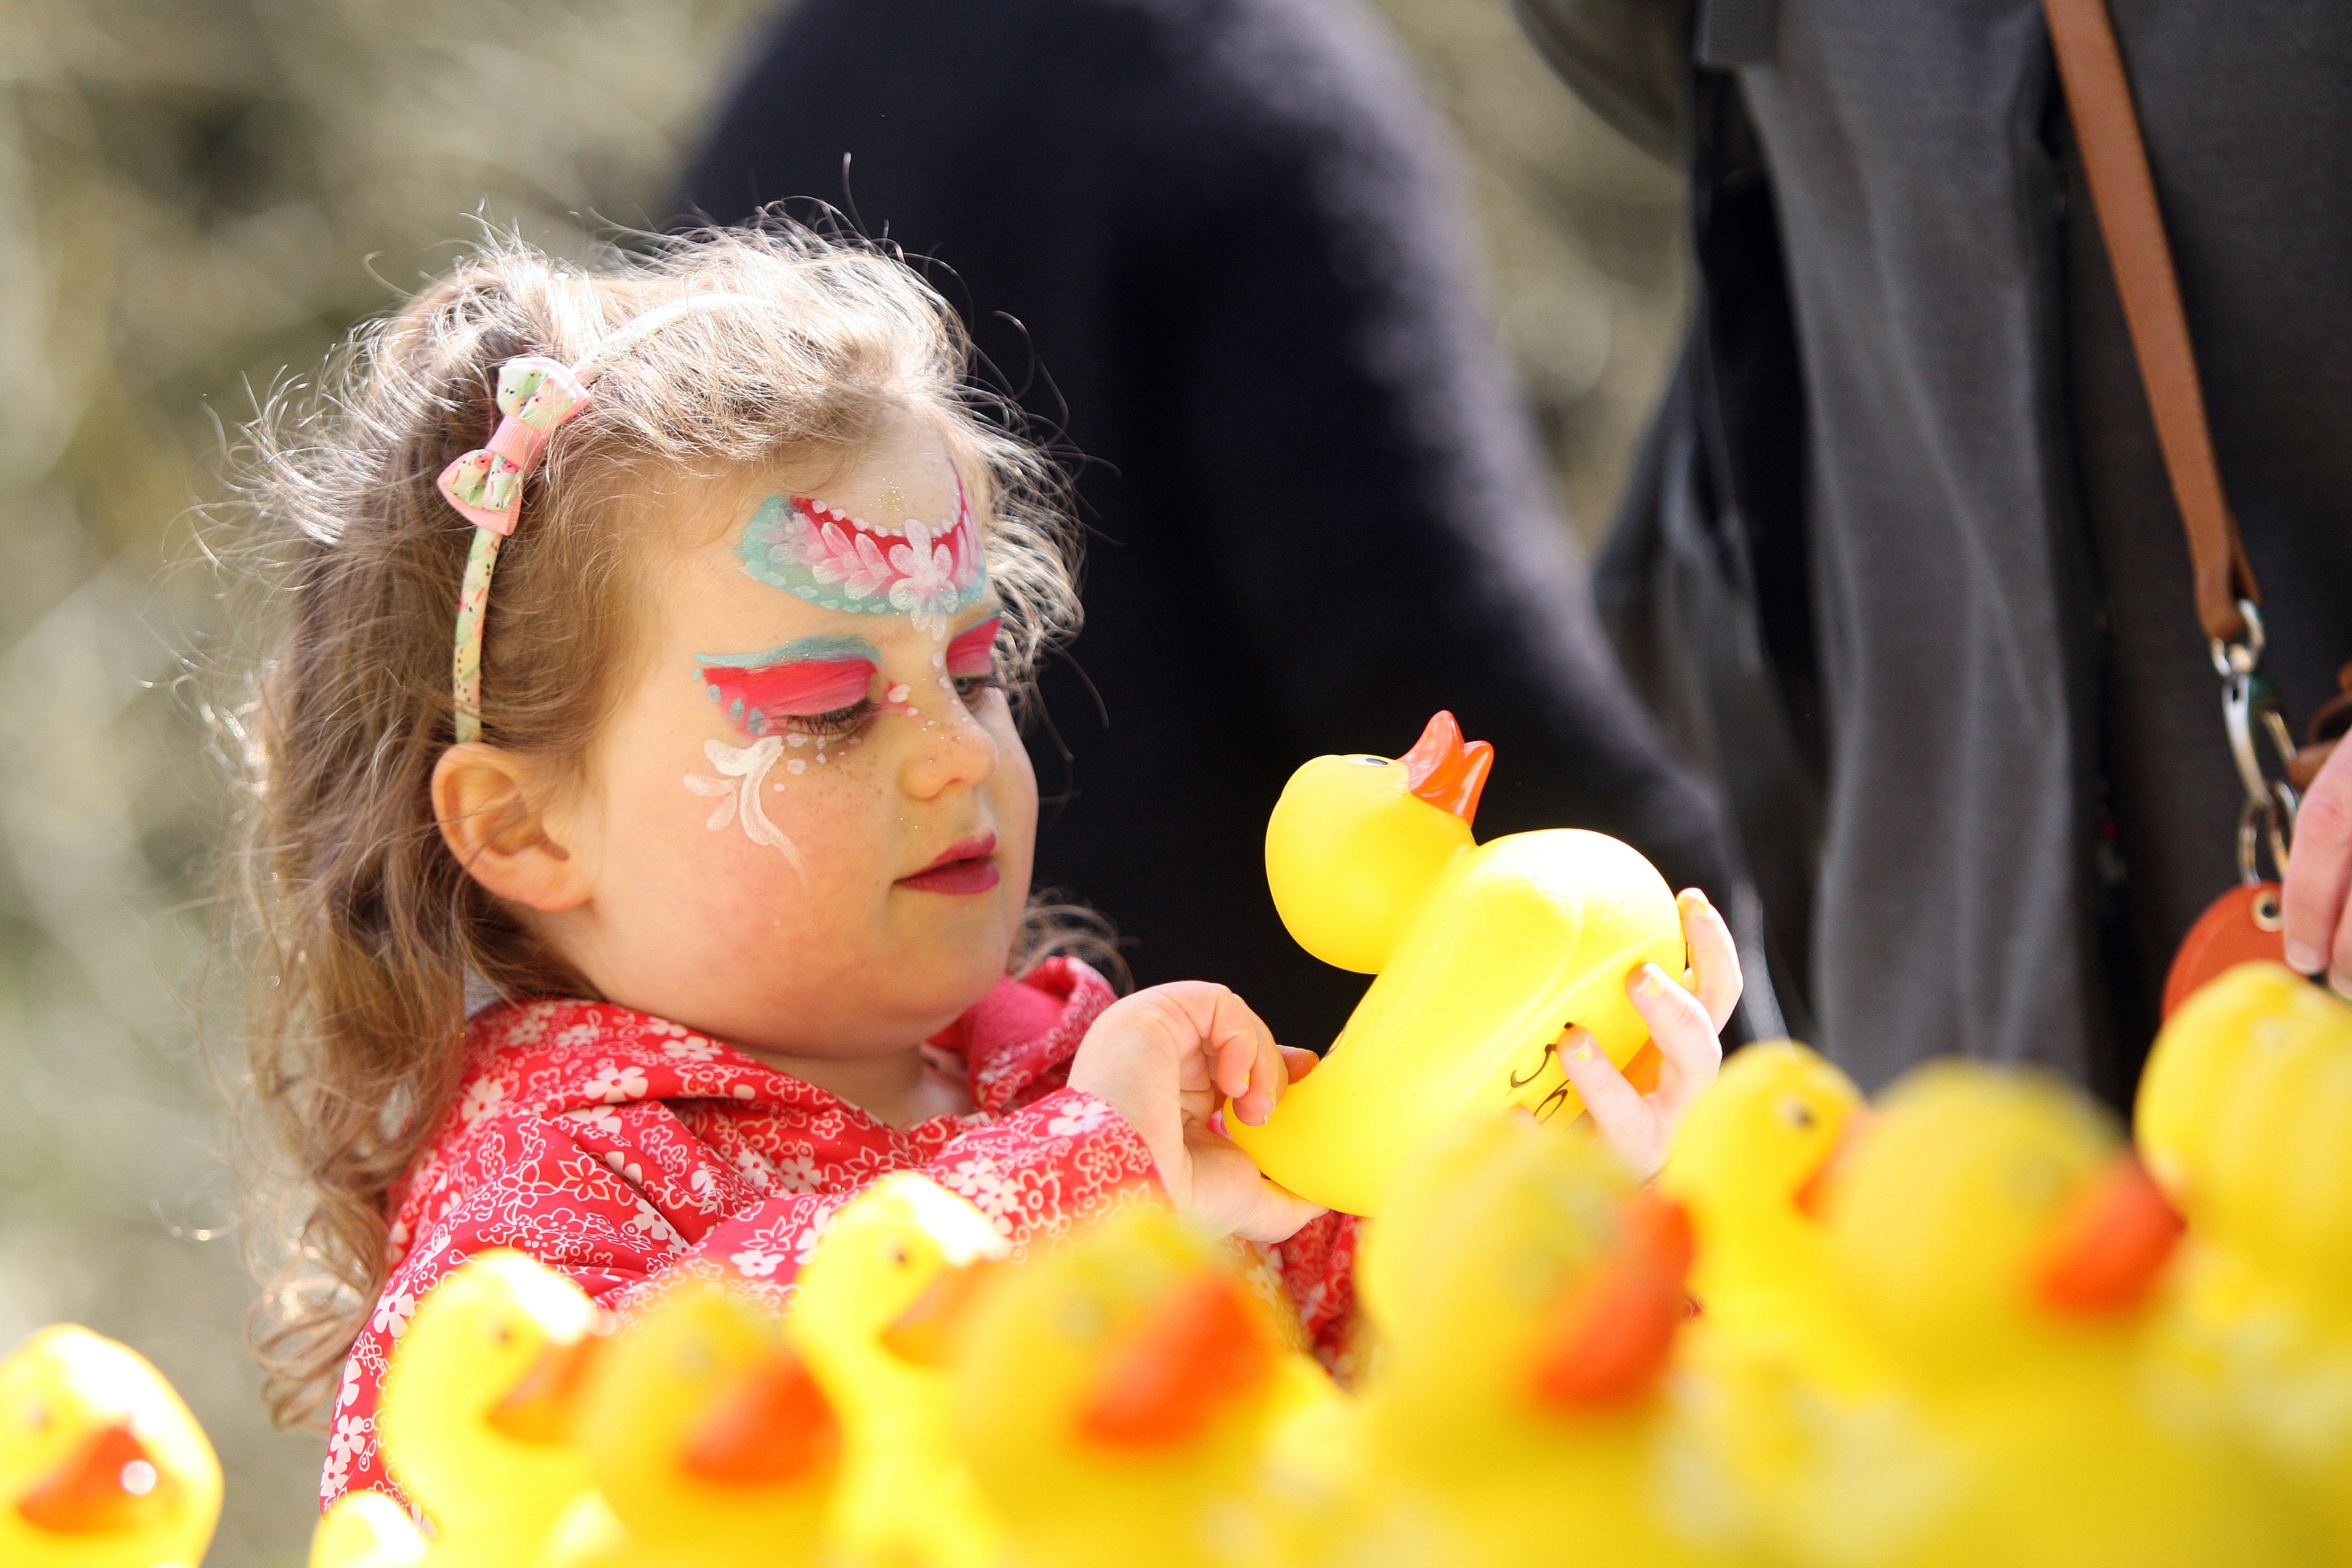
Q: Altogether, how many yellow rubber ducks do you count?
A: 11